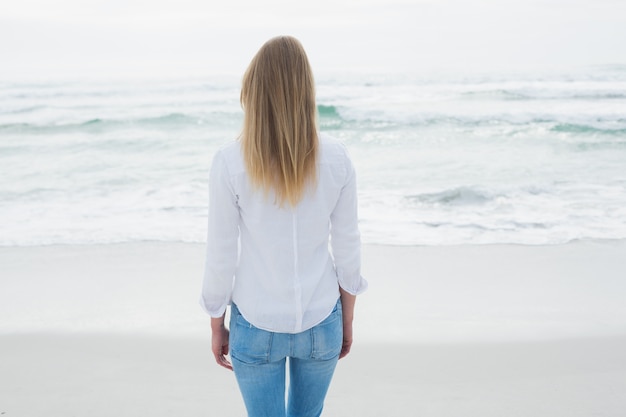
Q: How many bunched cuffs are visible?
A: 2